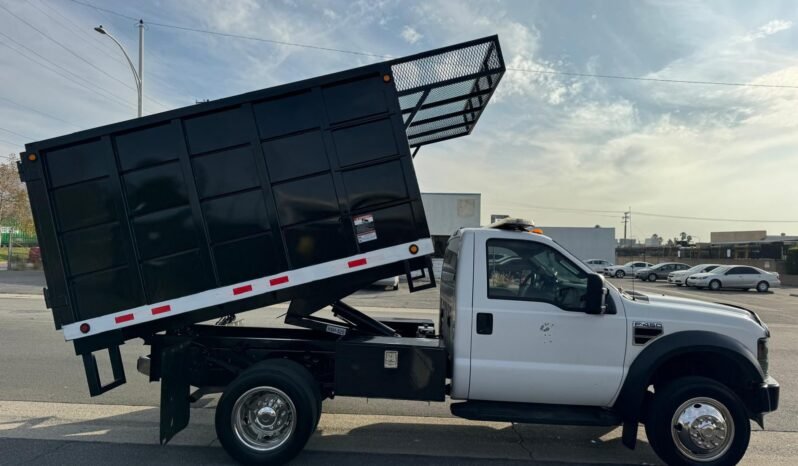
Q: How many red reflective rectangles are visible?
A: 5